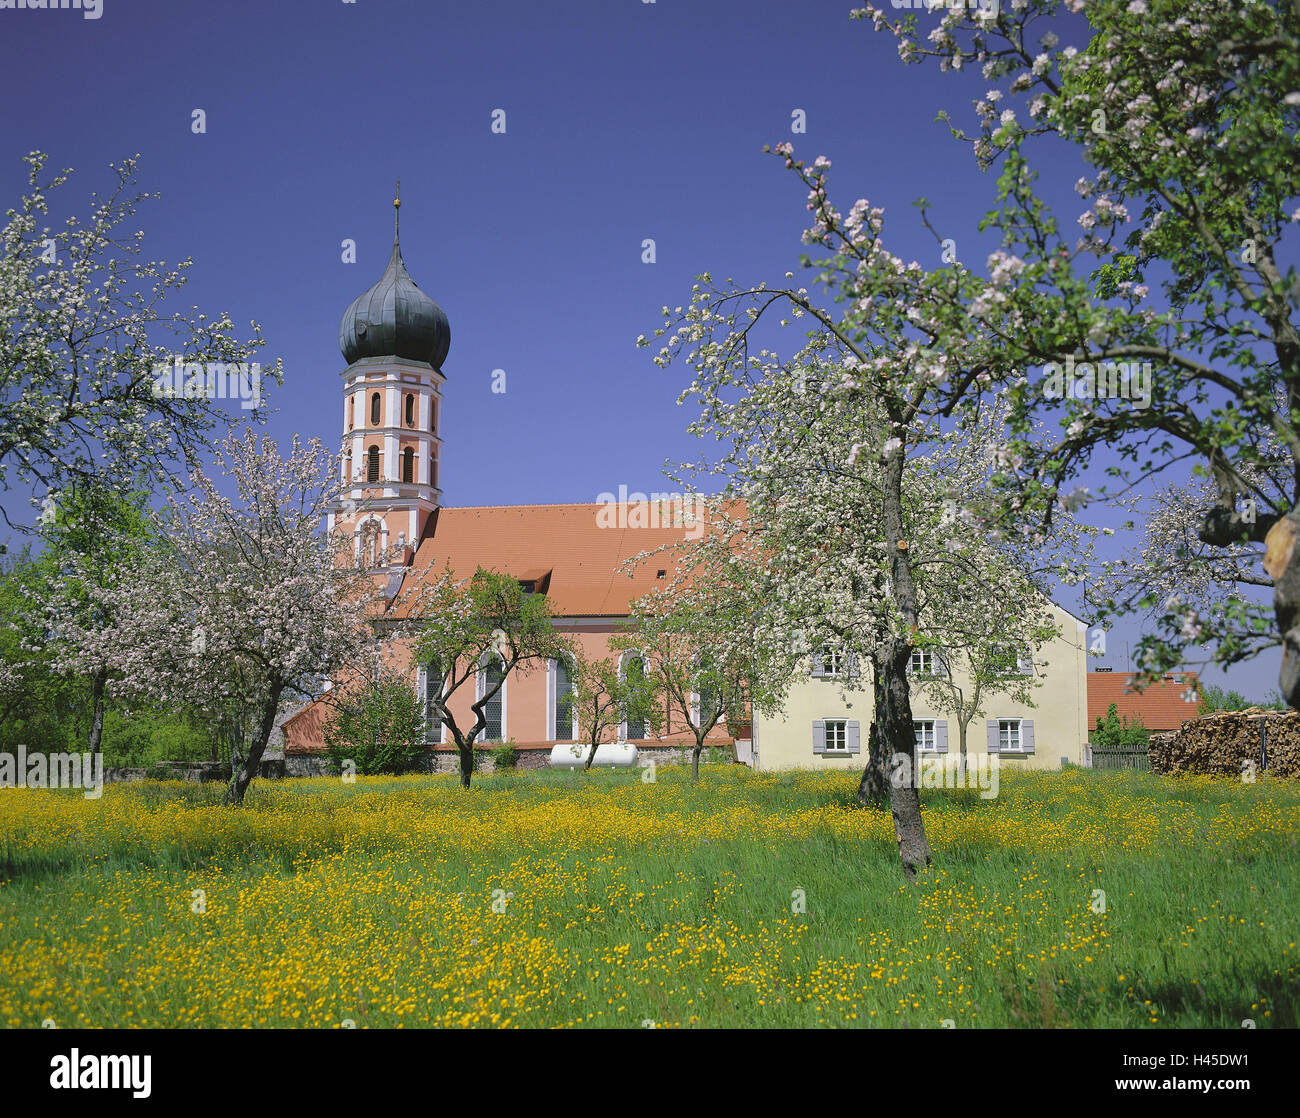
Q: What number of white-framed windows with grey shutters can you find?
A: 6